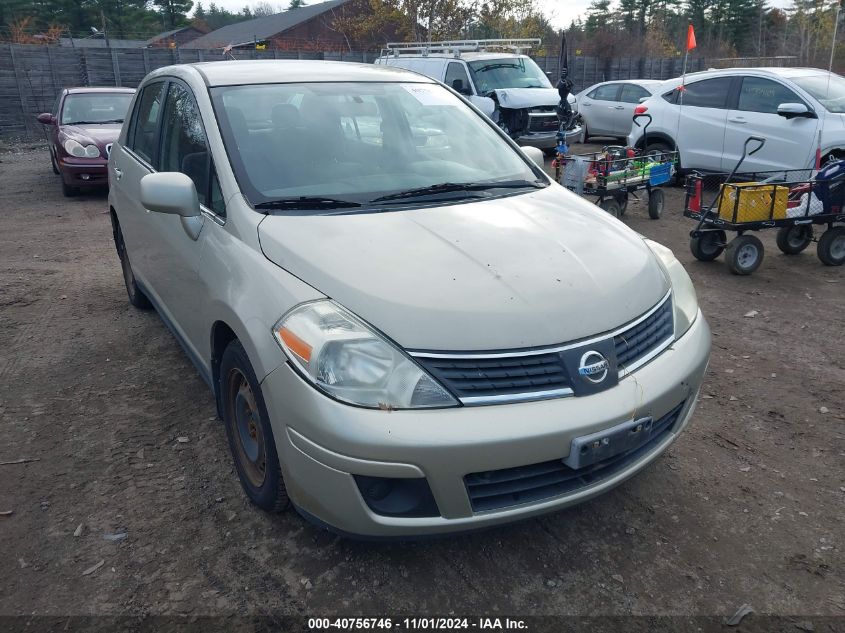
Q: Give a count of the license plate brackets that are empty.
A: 1